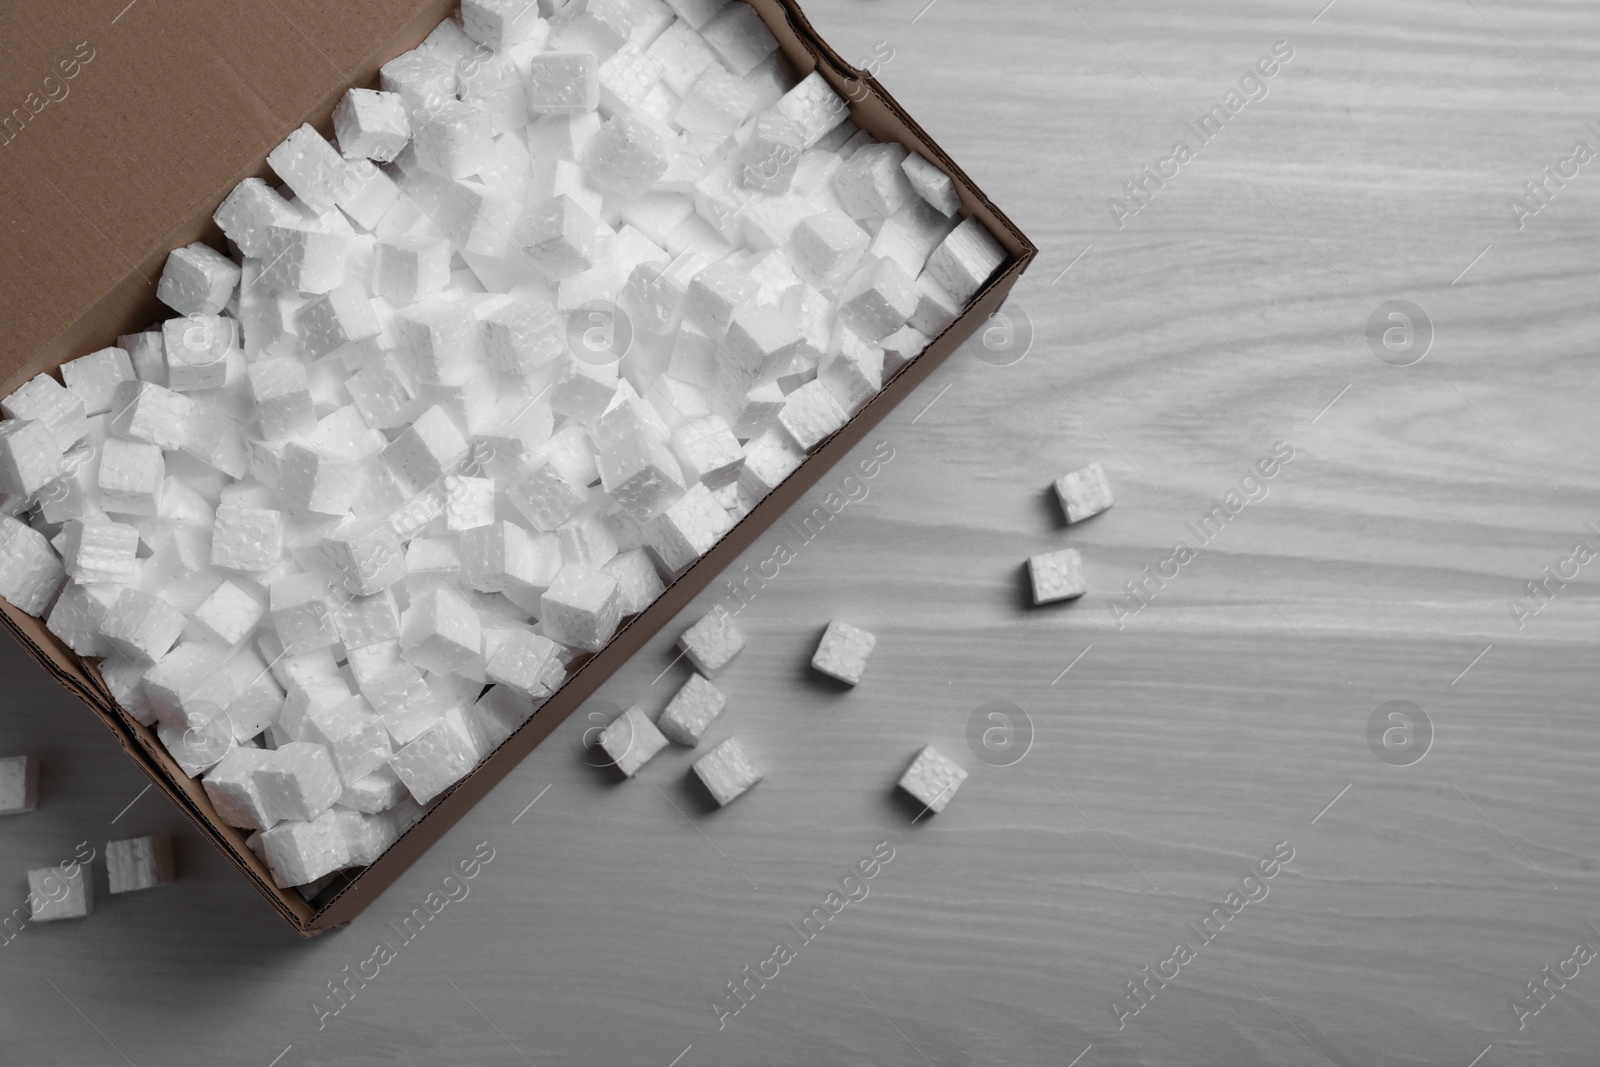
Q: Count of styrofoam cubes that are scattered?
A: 11